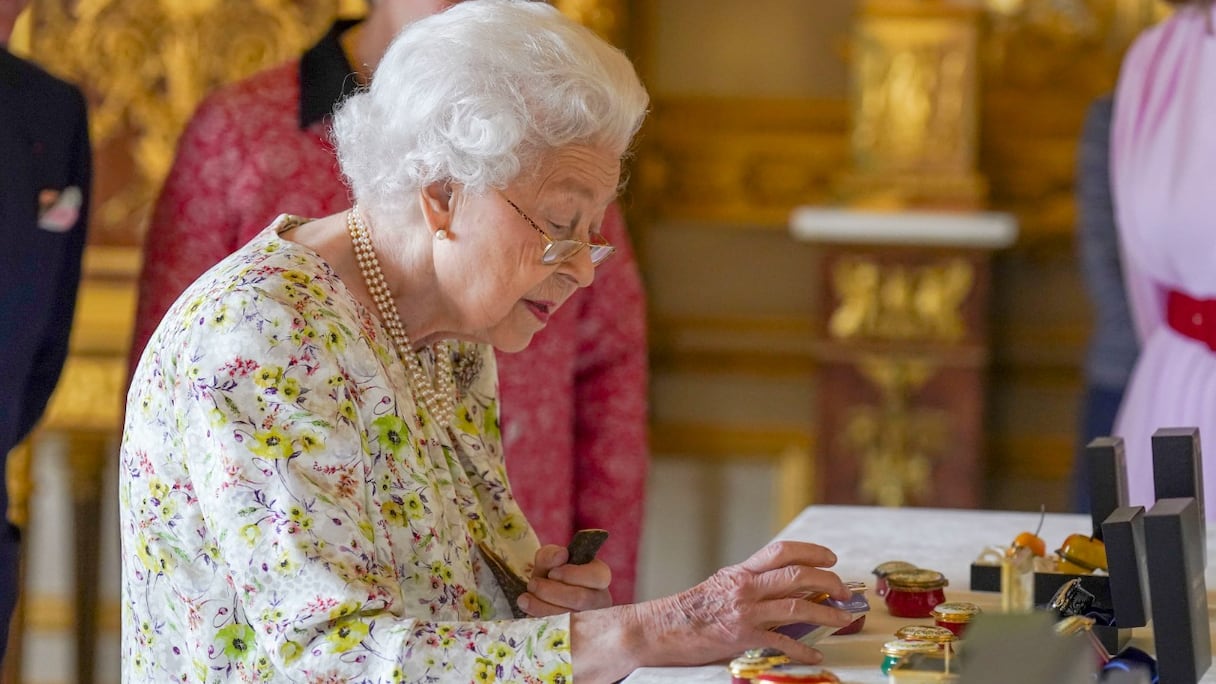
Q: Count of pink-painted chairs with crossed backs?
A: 0